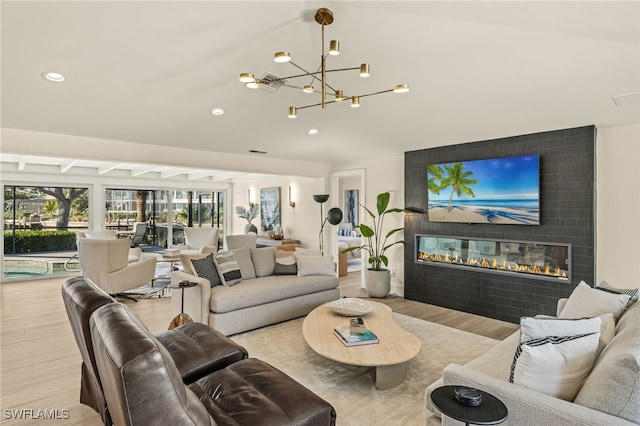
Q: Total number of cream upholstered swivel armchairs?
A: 4